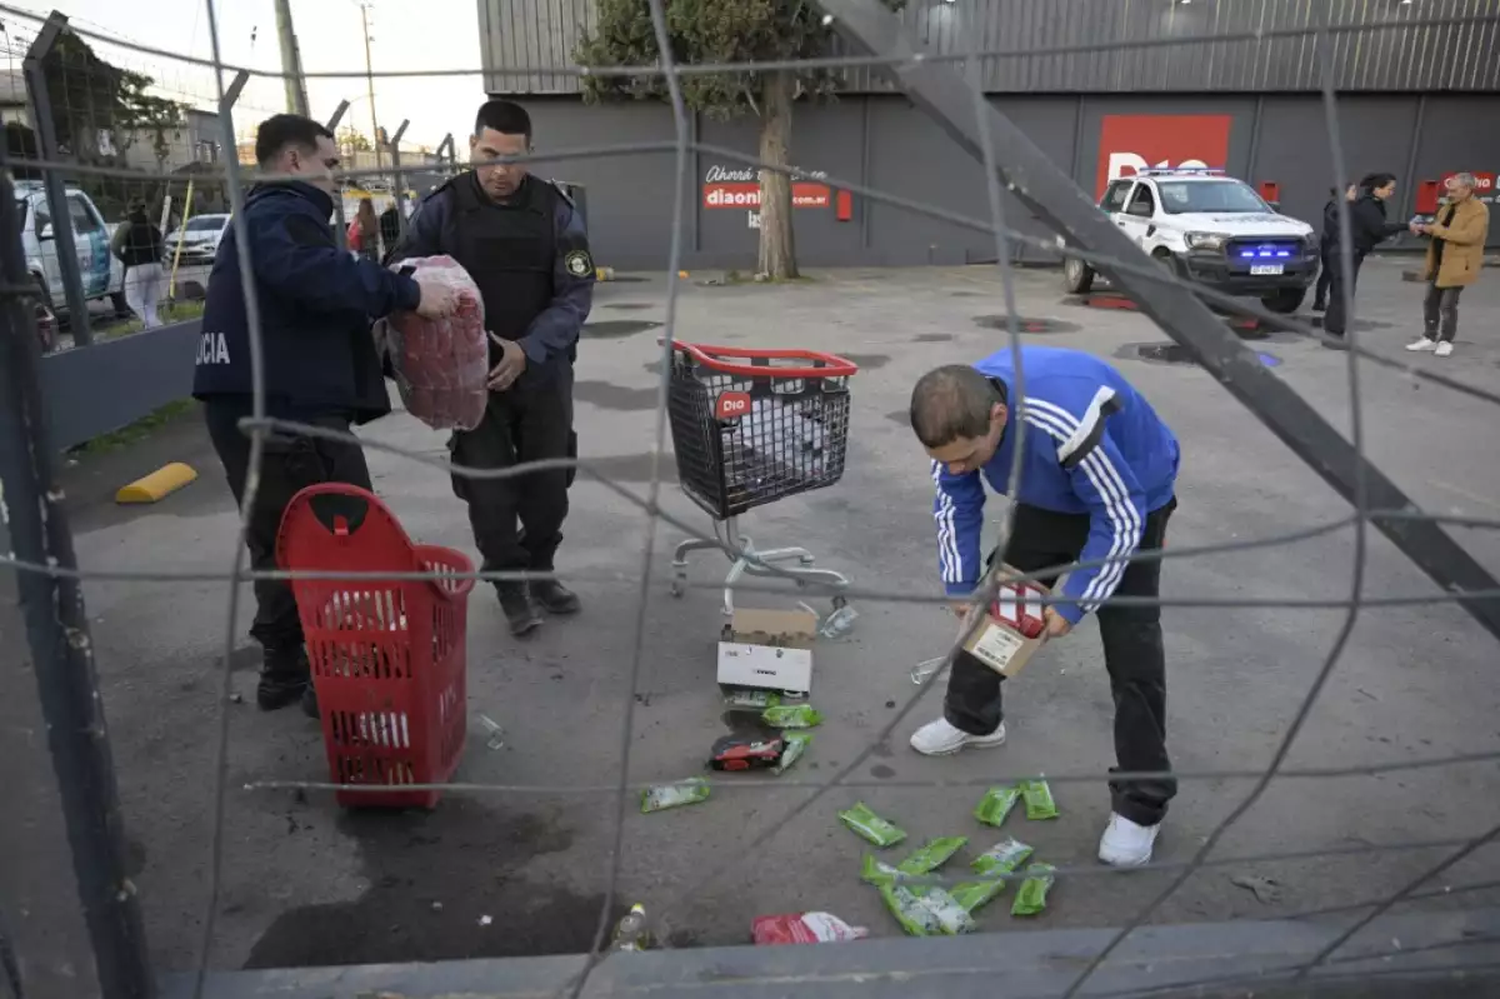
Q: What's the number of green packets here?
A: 14